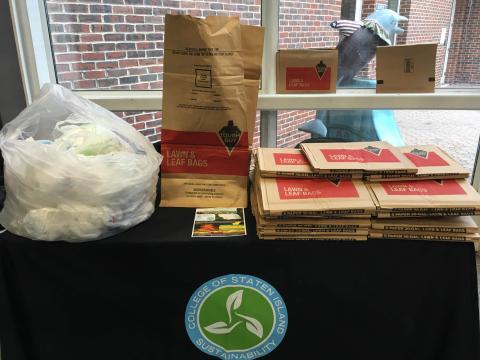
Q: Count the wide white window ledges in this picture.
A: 1